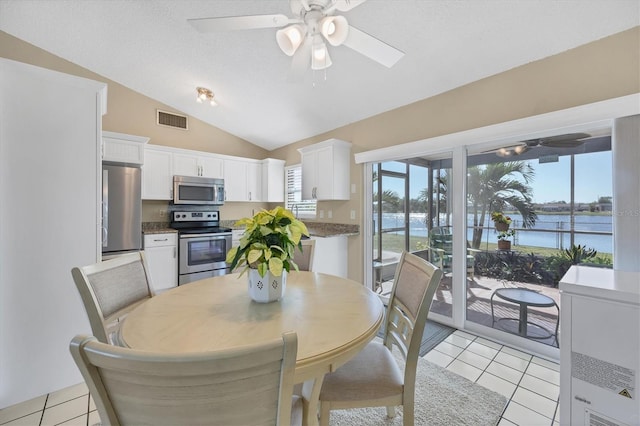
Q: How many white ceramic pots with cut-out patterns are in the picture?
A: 1